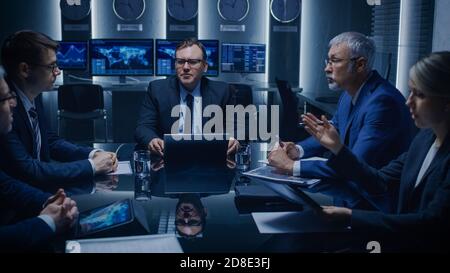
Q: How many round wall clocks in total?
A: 5